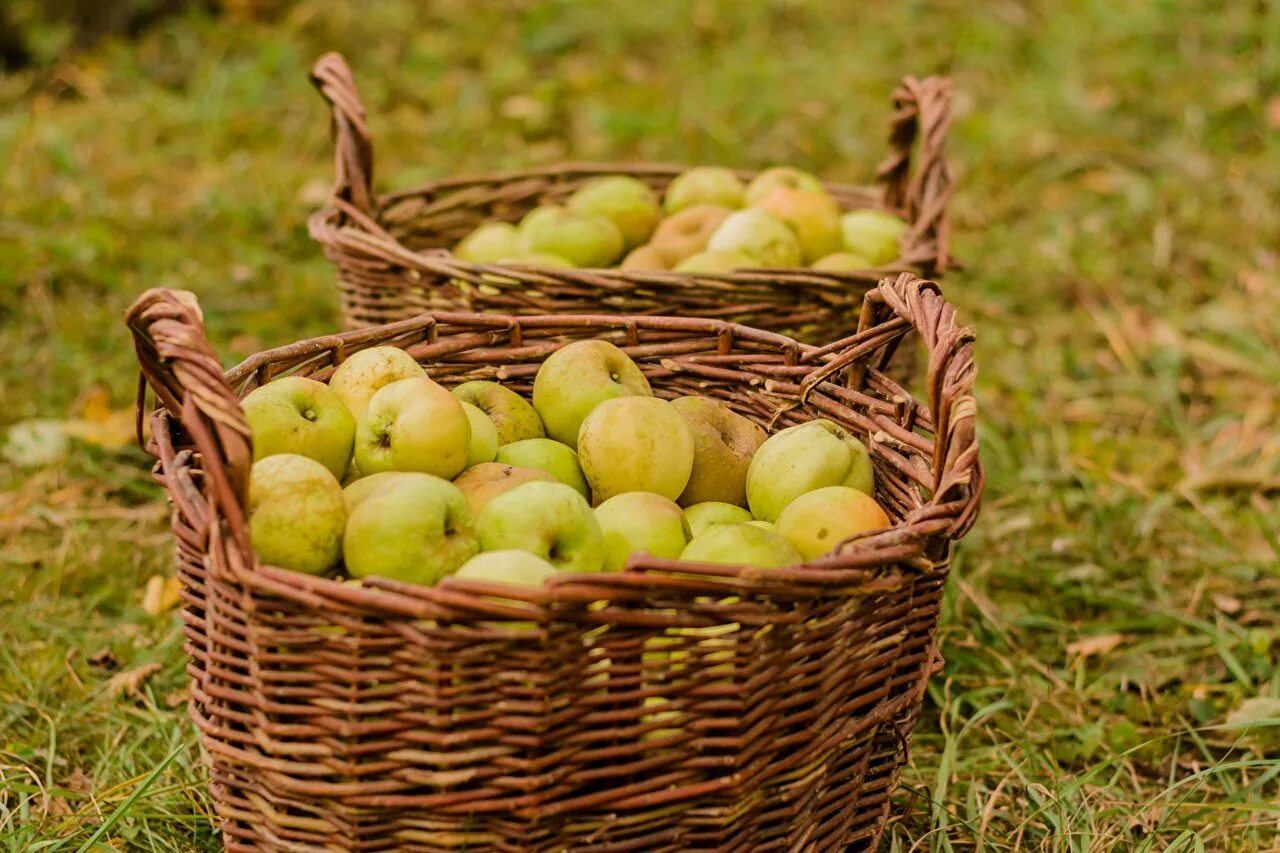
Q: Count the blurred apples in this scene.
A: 14